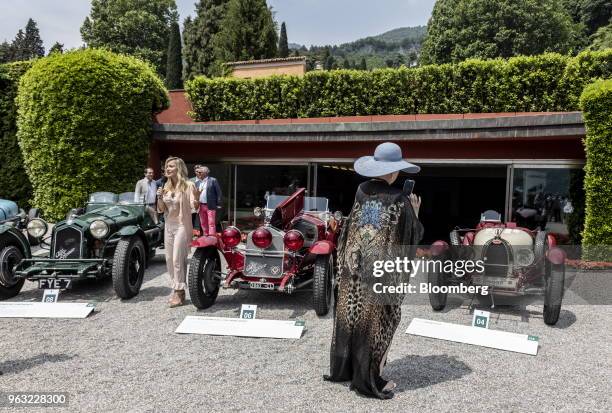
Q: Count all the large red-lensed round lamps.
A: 3